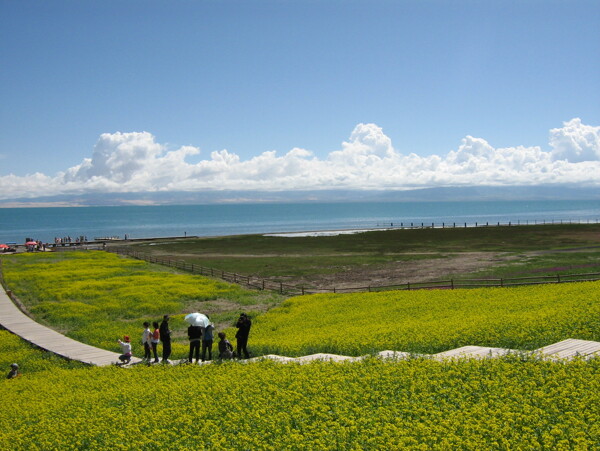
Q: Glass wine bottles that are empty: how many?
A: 0